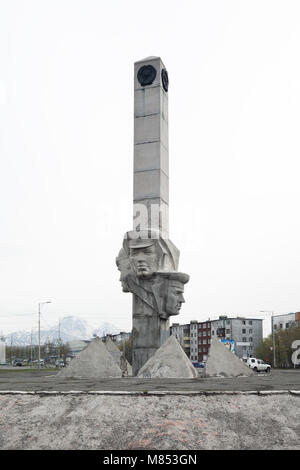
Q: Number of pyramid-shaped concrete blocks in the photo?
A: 4